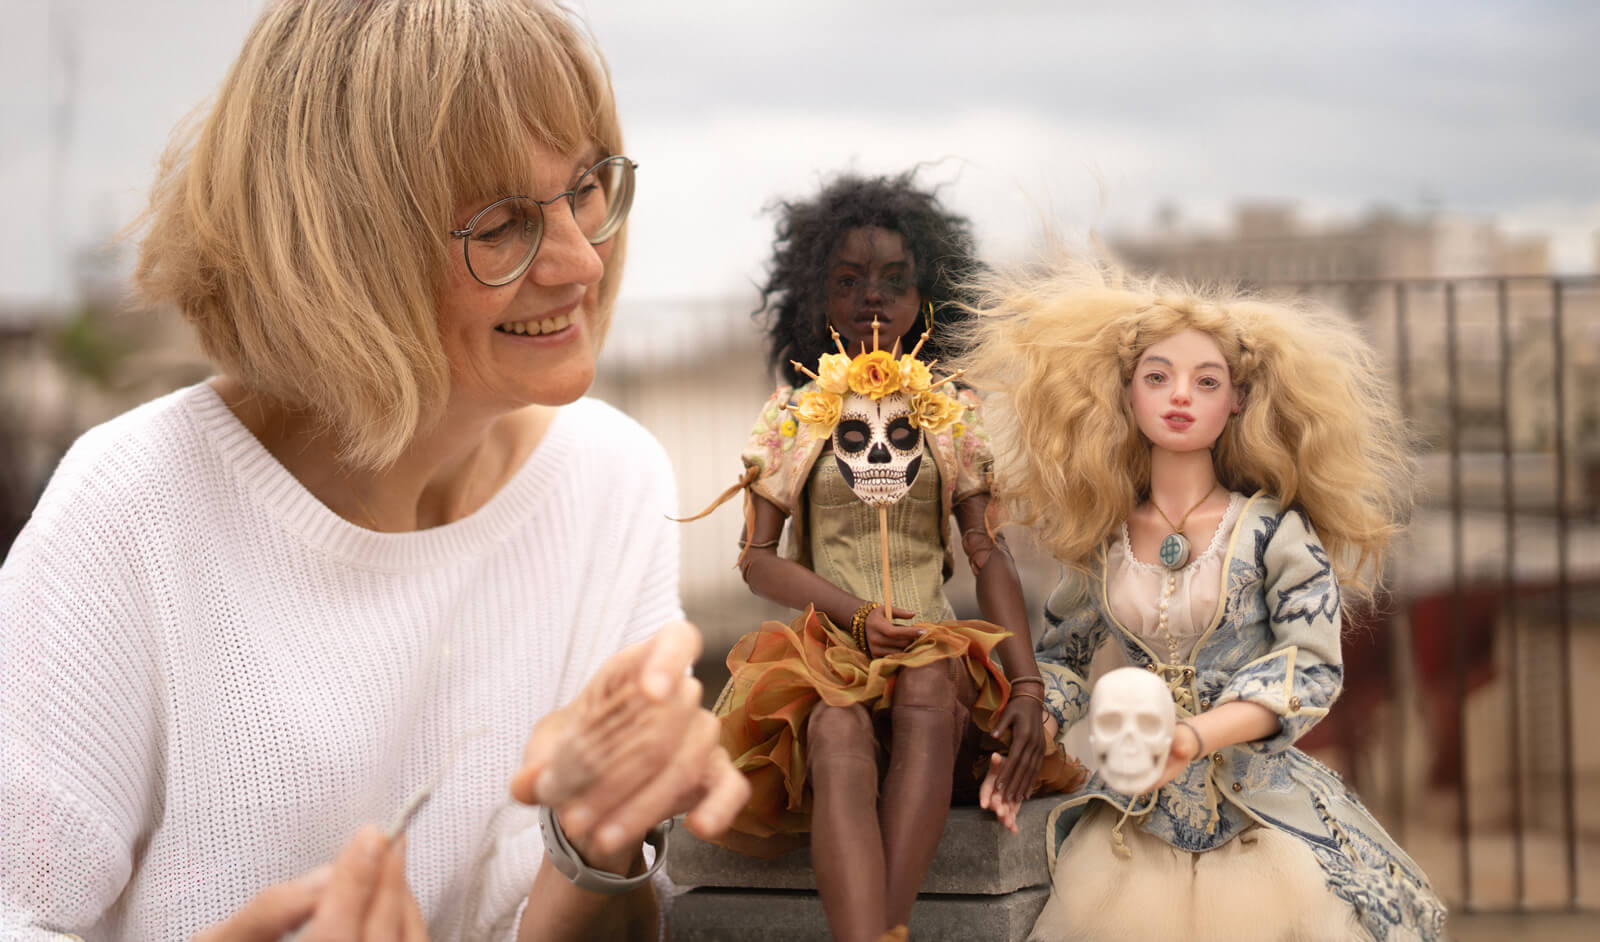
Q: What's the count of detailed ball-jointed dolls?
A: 2